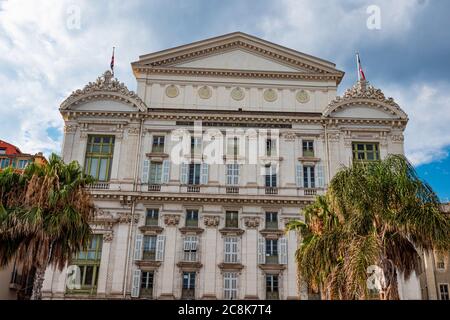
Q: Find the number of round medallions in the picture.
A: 5